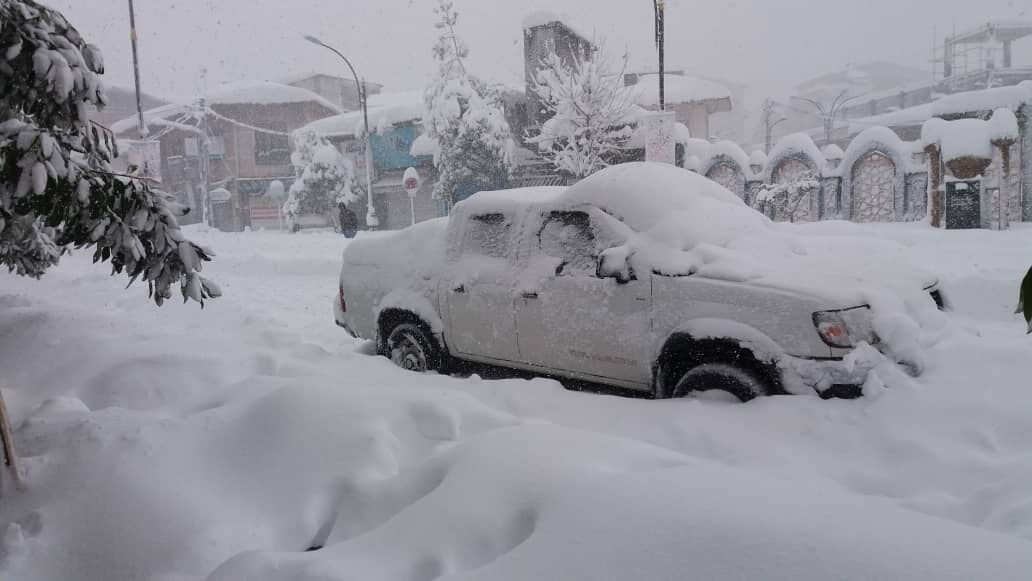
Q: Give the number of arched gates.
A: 3